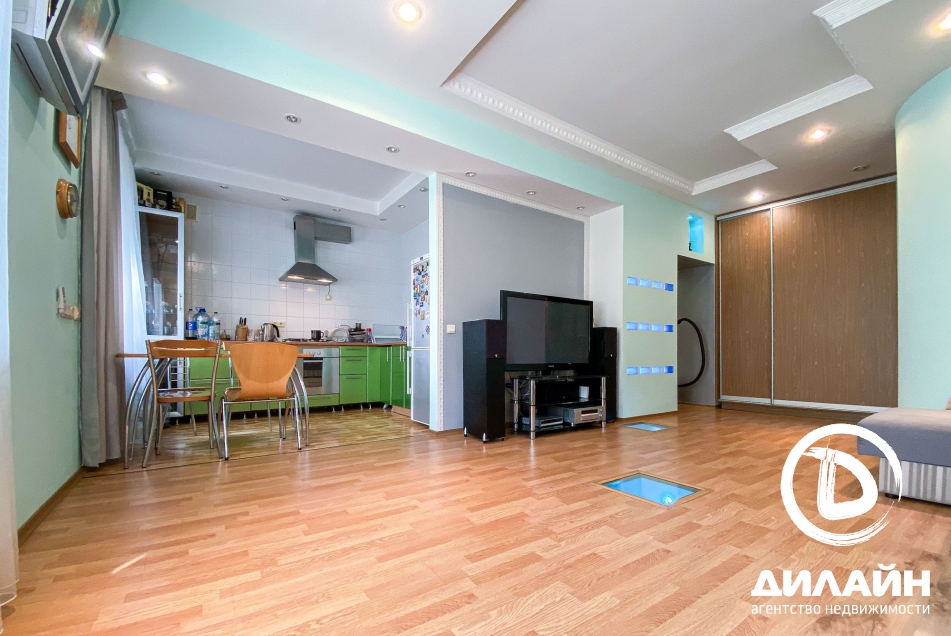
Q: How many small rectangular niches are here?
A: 12